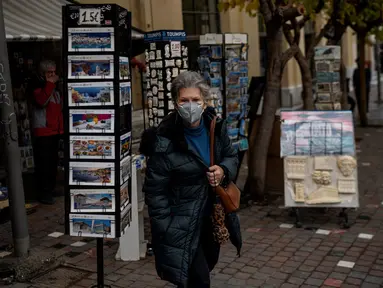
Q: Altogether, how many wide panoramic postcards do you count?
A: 8